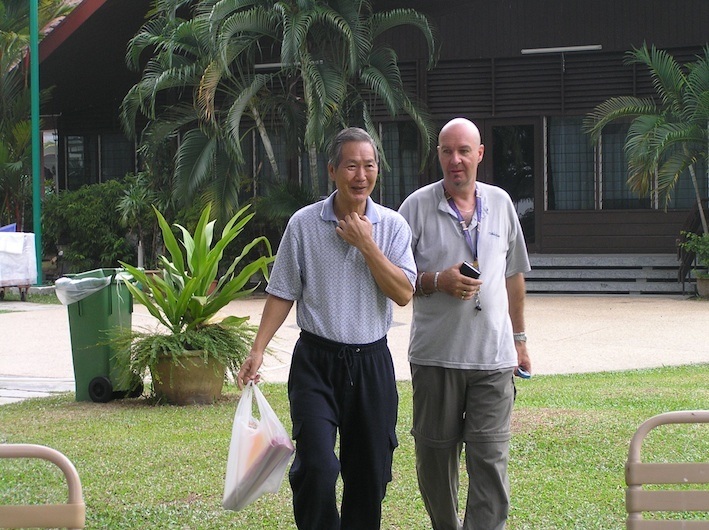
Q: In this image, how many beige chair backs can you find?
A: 2